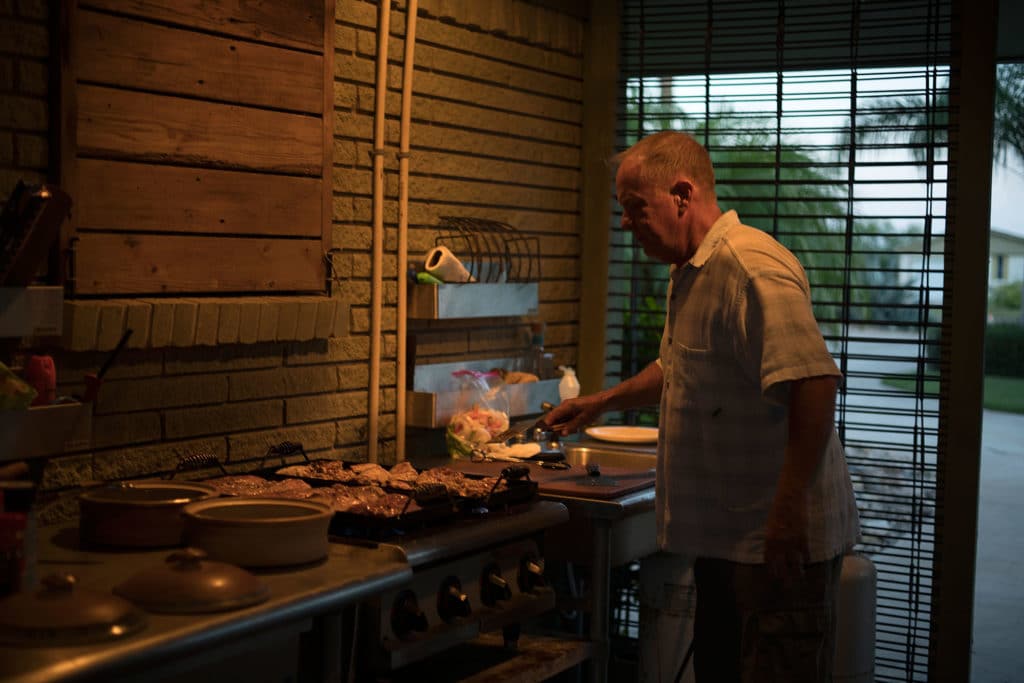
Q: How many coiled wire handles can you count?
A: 4